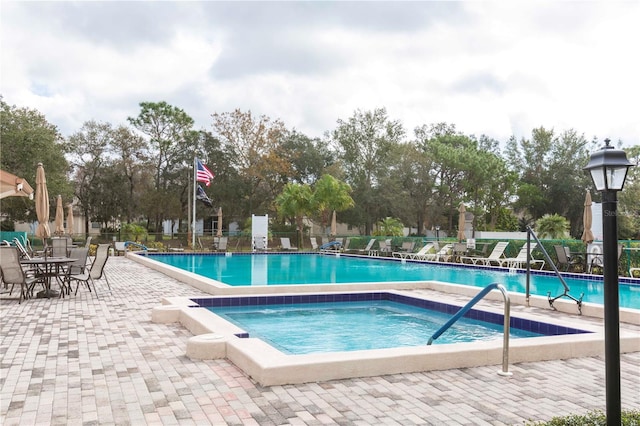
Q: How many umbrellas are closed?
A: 7